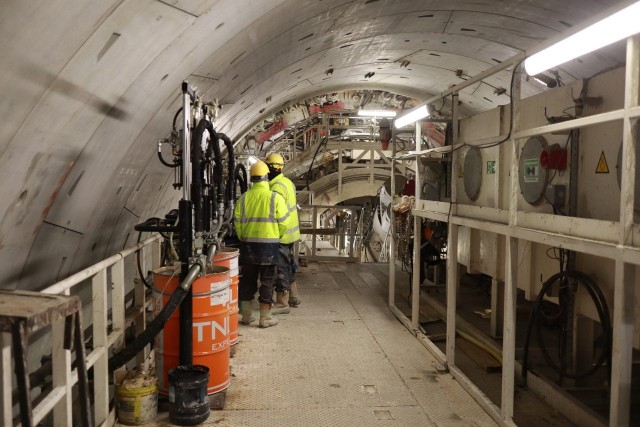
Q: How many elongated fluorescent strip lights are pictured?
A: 3